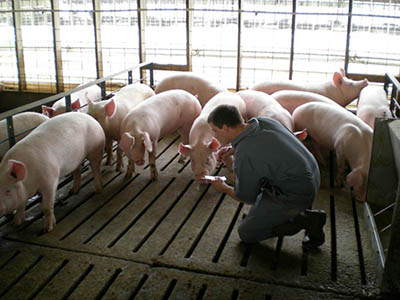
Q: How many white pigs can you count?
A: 12